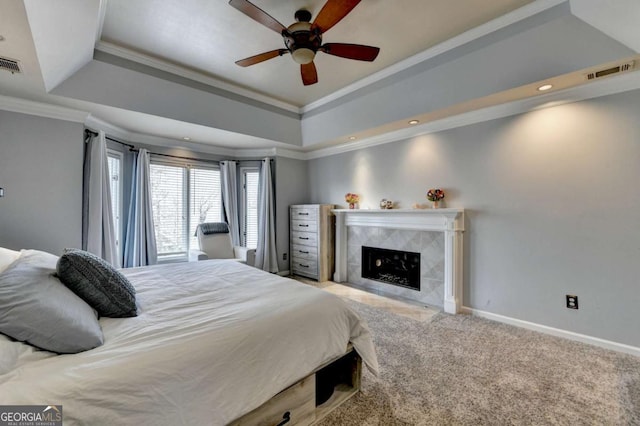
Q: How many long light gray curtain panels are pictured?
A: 4